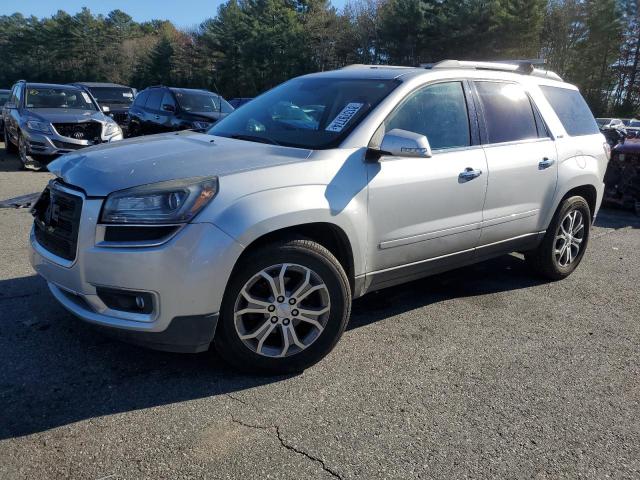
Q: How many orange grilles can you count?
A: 0